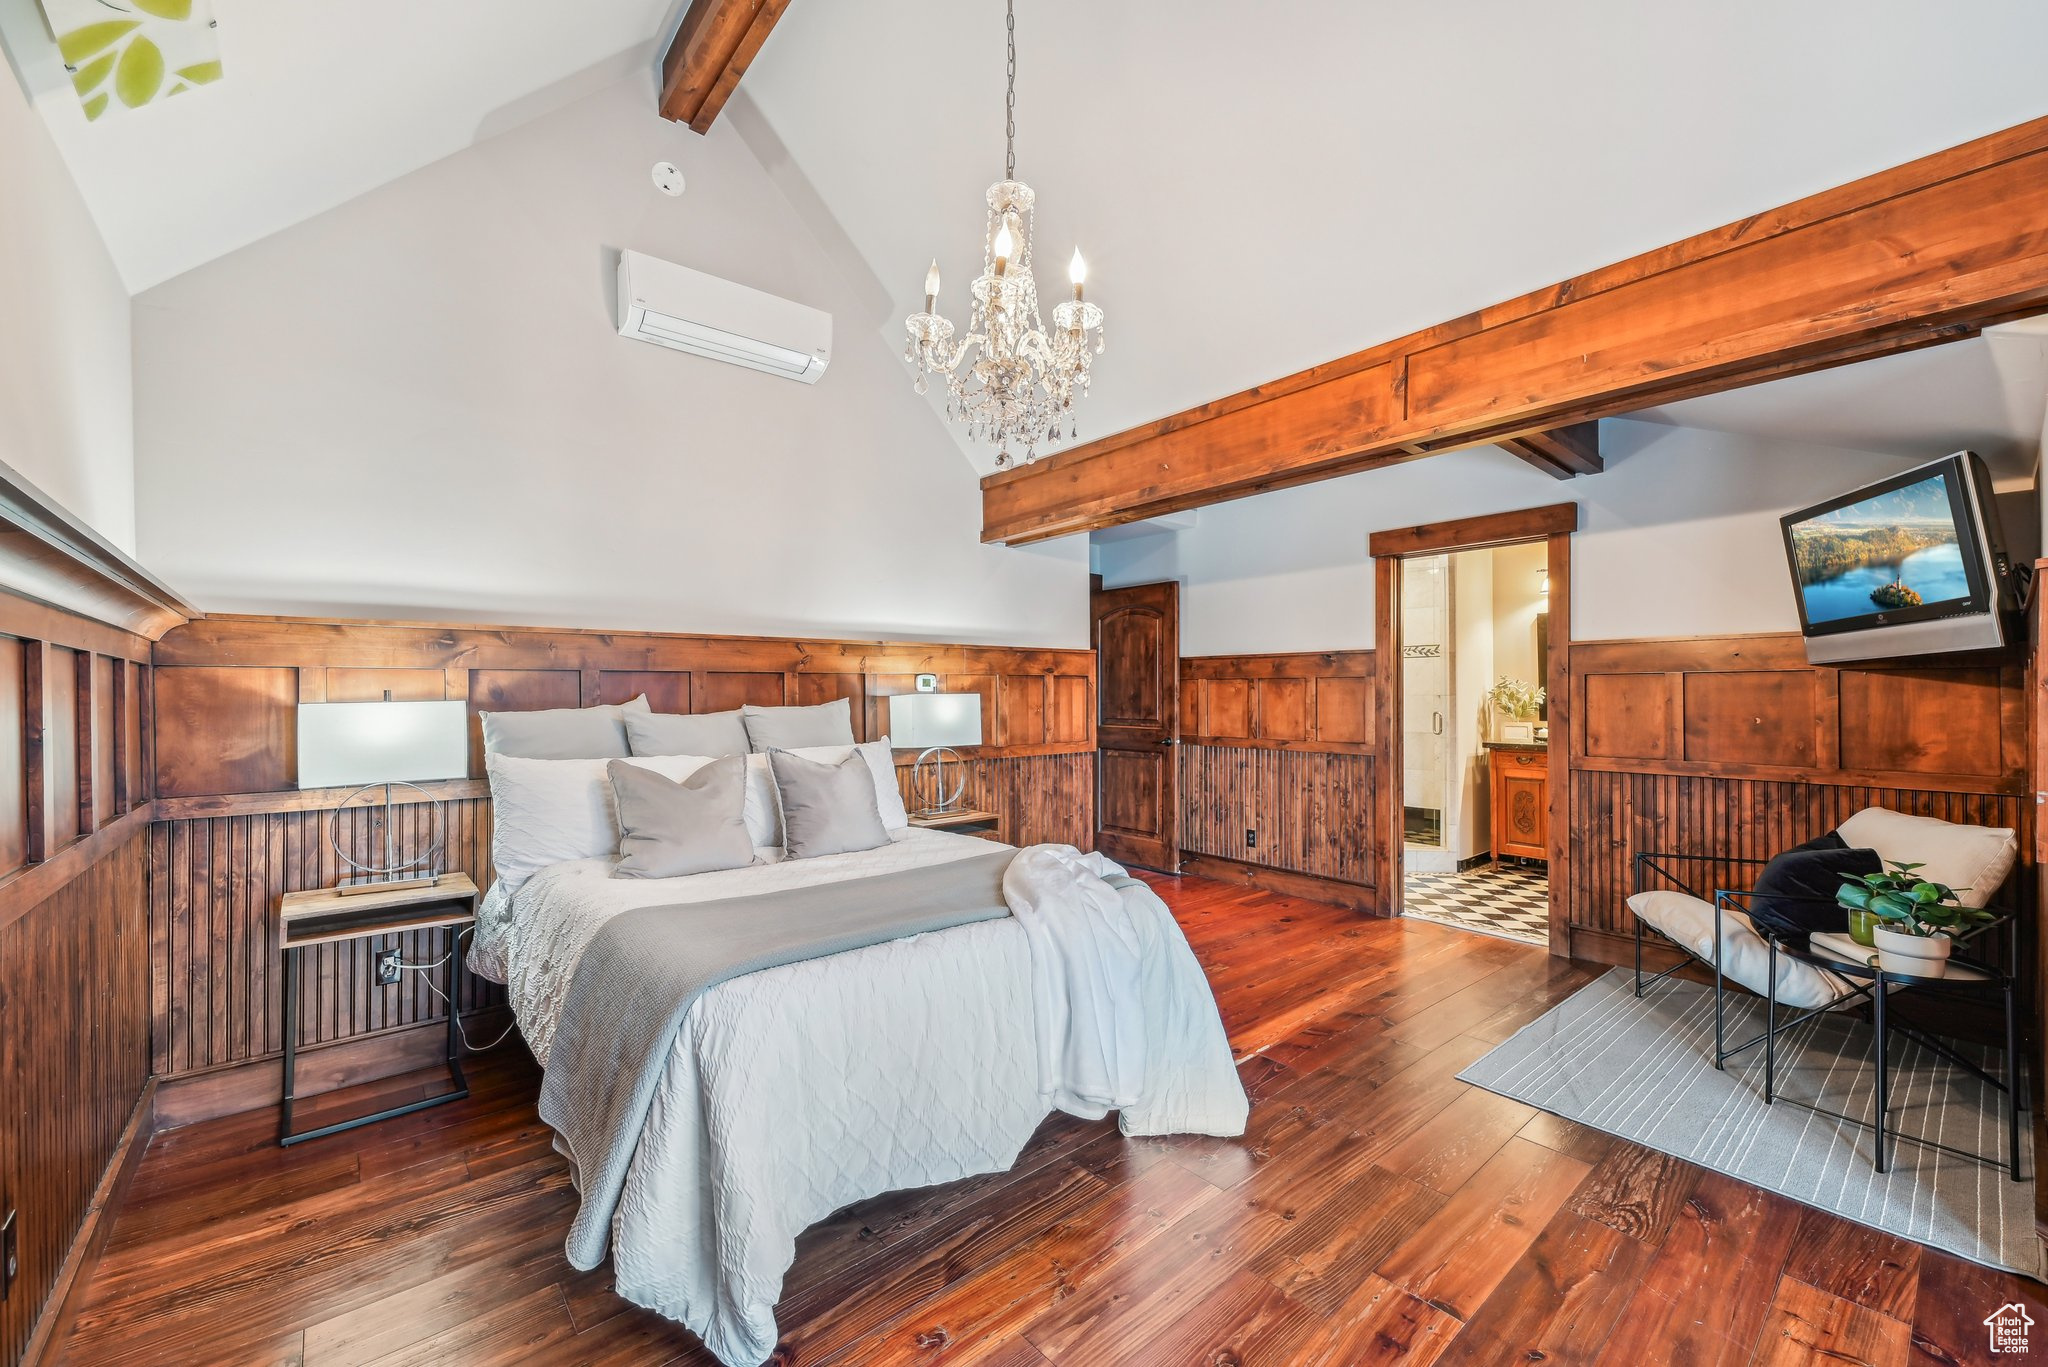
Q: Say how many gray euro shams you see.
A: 3